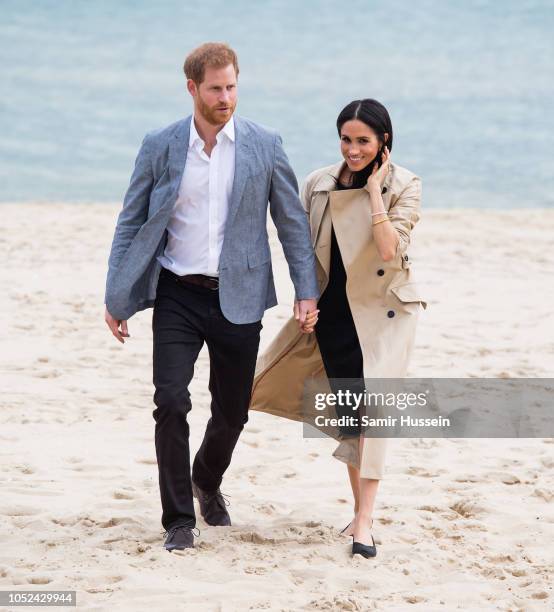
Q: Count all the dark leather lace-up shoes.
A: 2